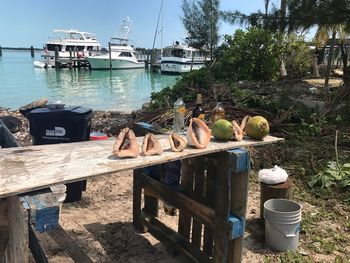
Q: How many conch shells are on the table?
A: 5